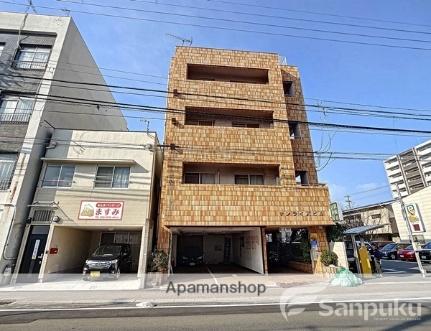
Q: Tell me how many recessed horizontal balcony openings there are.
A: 3